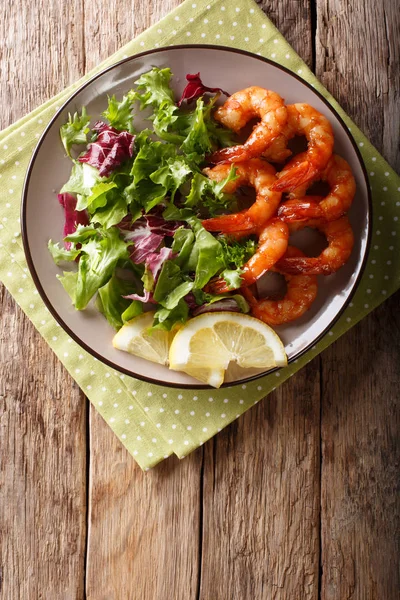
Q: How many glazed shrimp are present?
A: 7